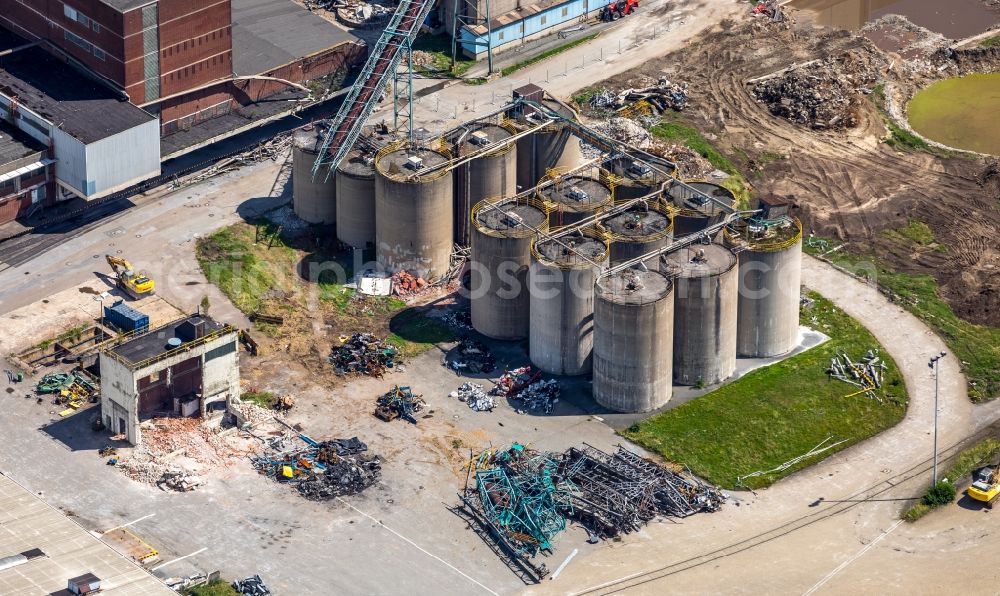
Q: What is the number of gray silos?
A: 14